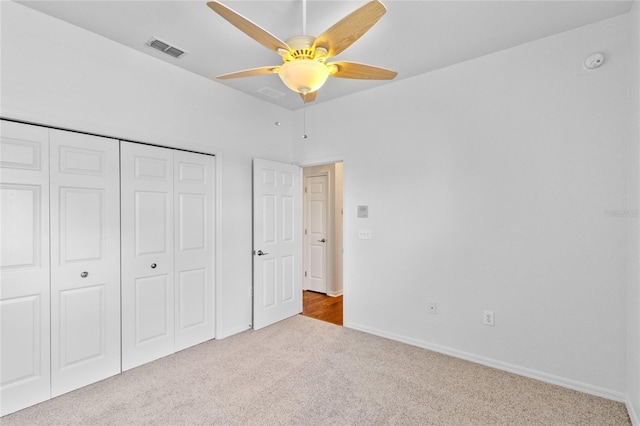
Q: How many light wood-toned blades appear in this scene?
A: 5